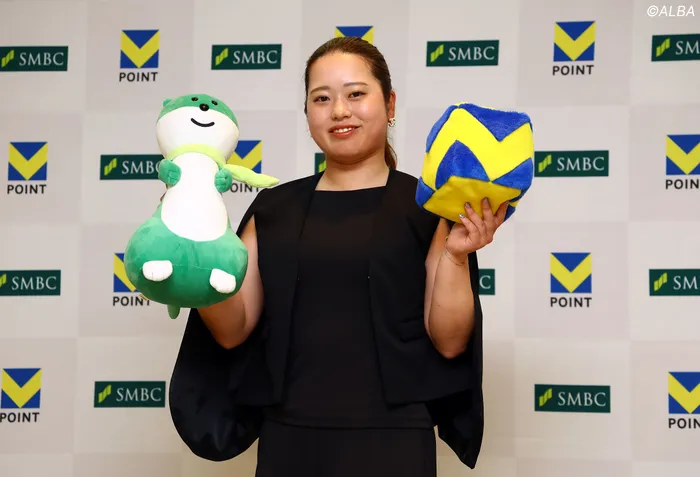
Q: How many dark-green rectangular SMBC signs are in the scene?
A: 12